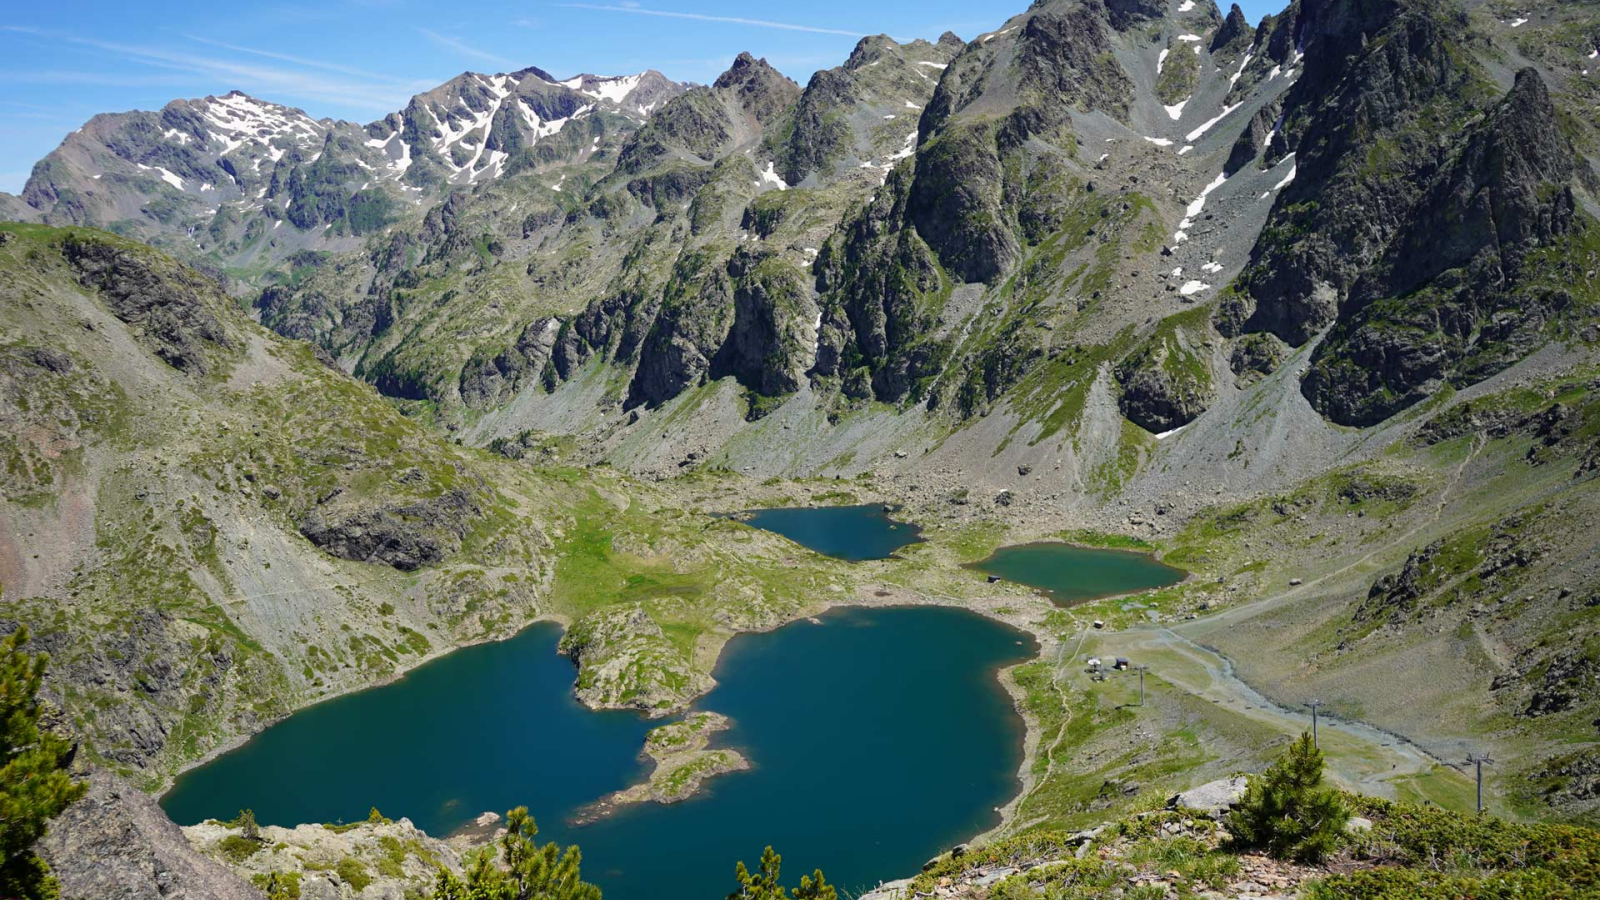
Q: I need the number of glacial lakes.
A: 3